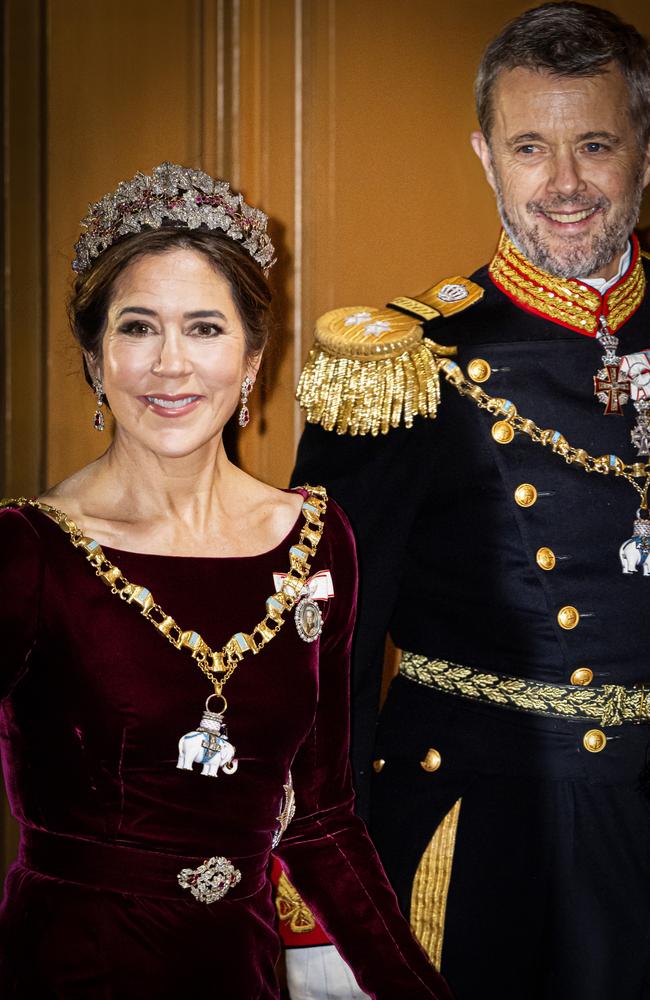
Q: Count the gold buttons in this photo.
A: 9